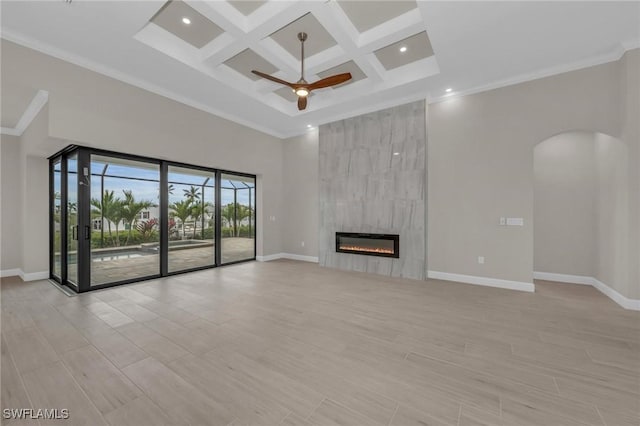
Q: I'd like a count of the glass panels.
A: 5